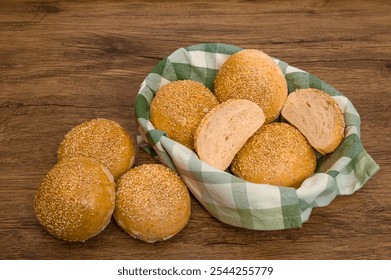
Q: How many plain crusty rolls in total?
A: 0